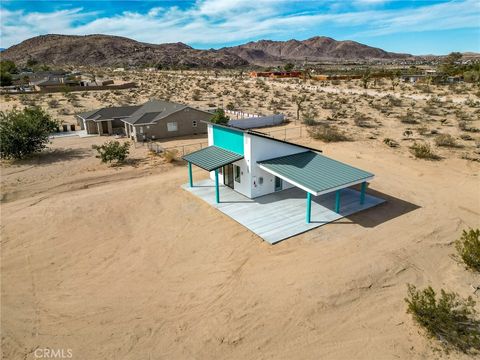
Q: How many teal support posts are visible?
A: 5